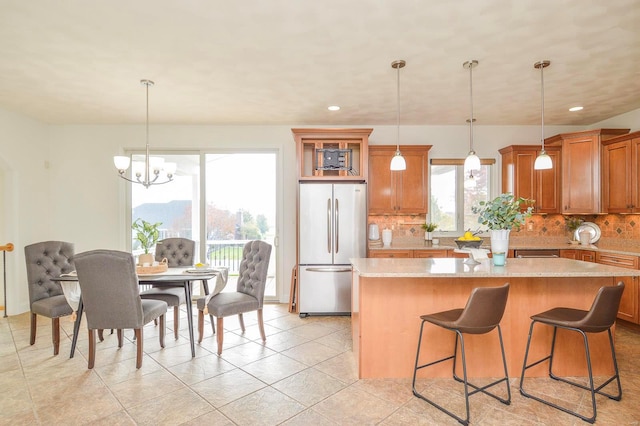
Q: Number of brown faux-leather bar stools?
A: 2